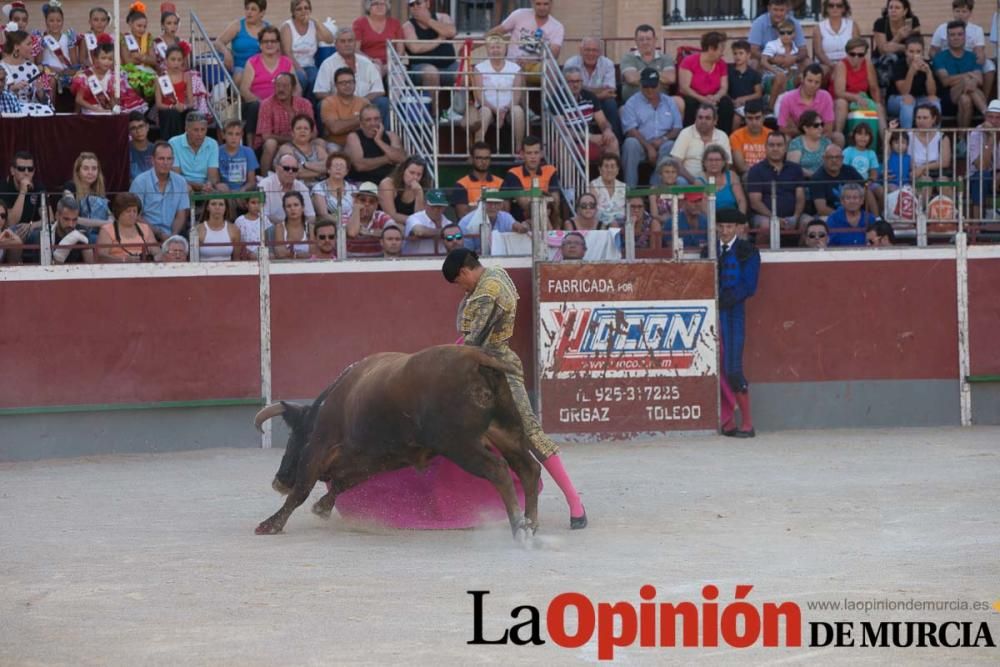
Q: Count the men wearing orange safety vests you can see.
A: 2